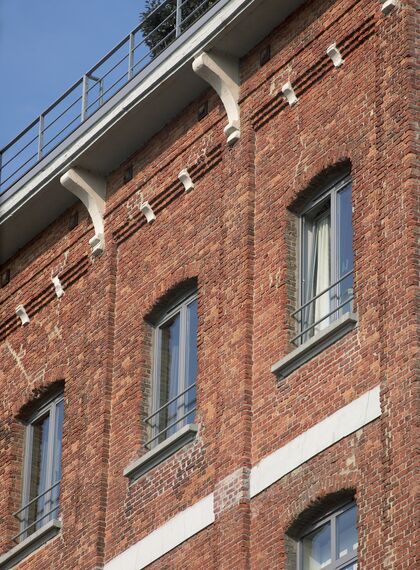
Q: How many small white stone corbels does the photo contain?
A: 6